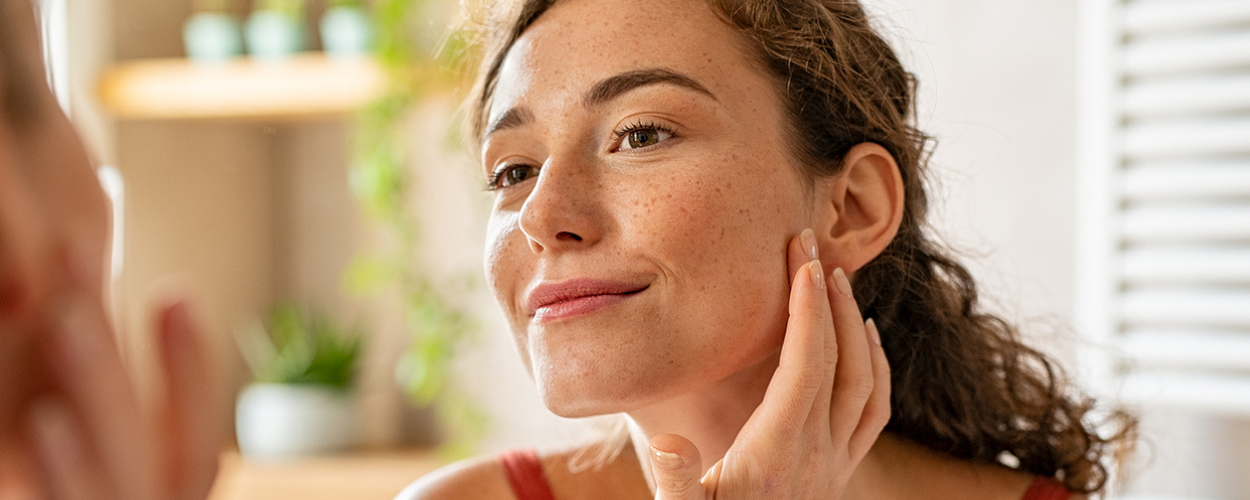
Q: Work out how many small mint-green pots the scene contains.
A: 3